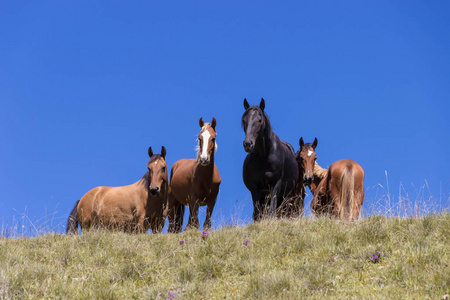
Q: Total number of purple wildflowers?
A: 5